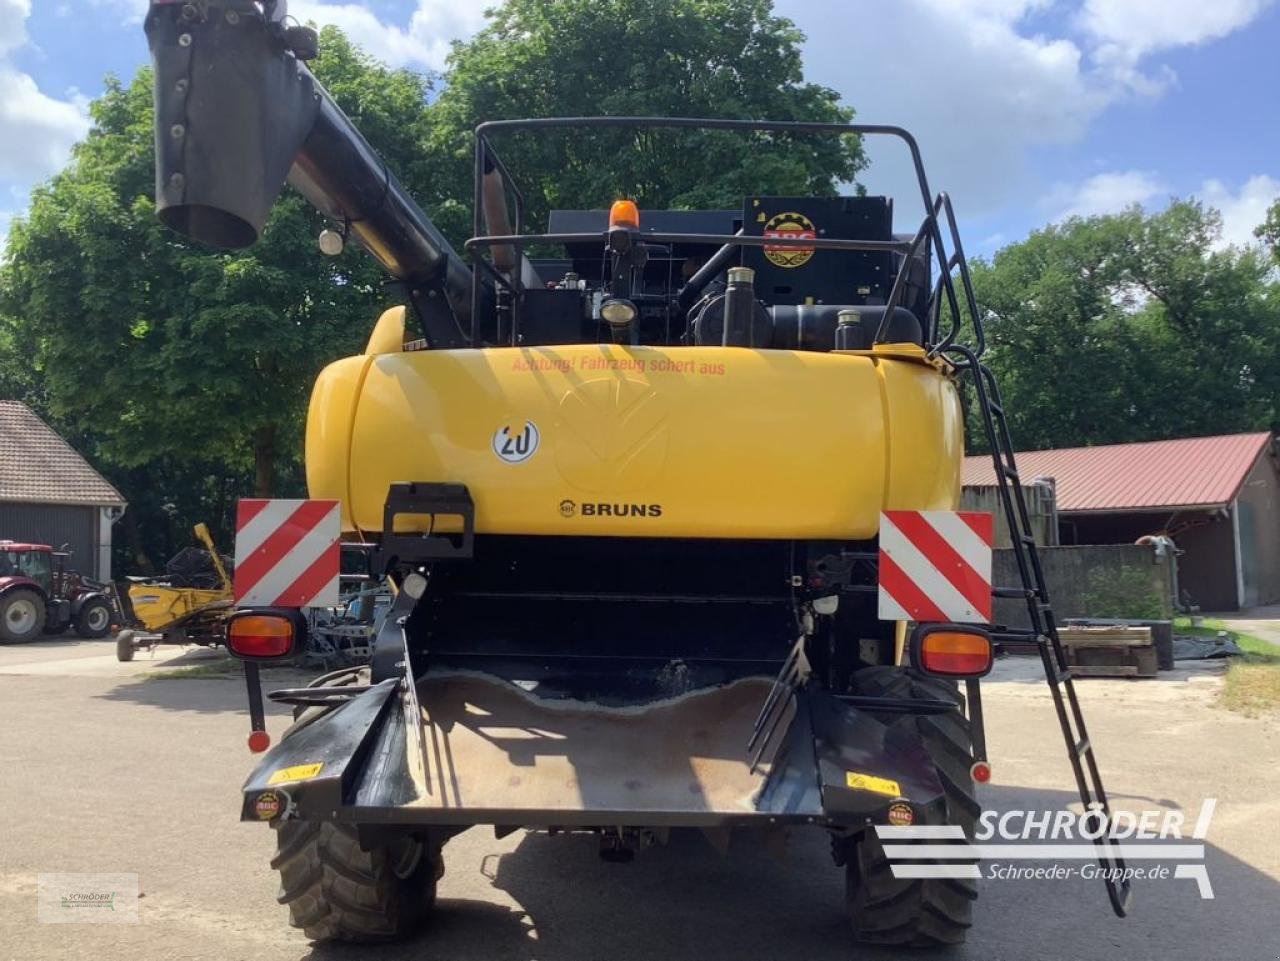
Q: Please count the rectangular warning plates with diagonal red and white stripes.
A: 2